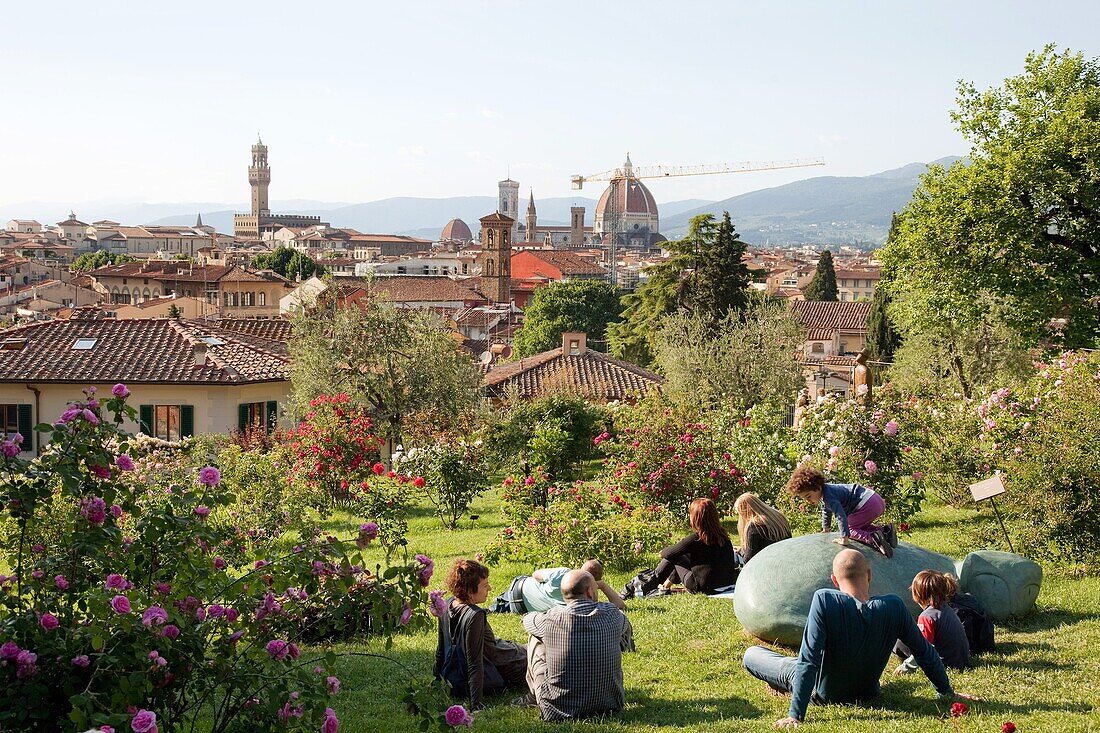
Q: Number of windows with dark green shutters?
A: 3